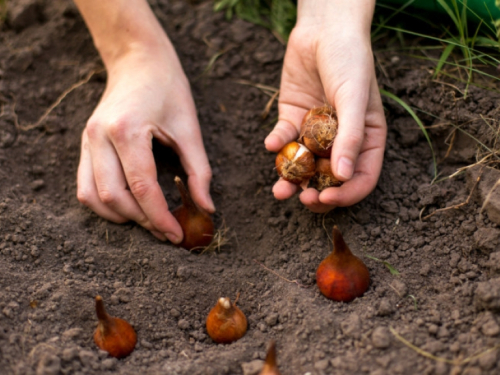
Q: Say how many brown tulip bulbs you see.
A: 8